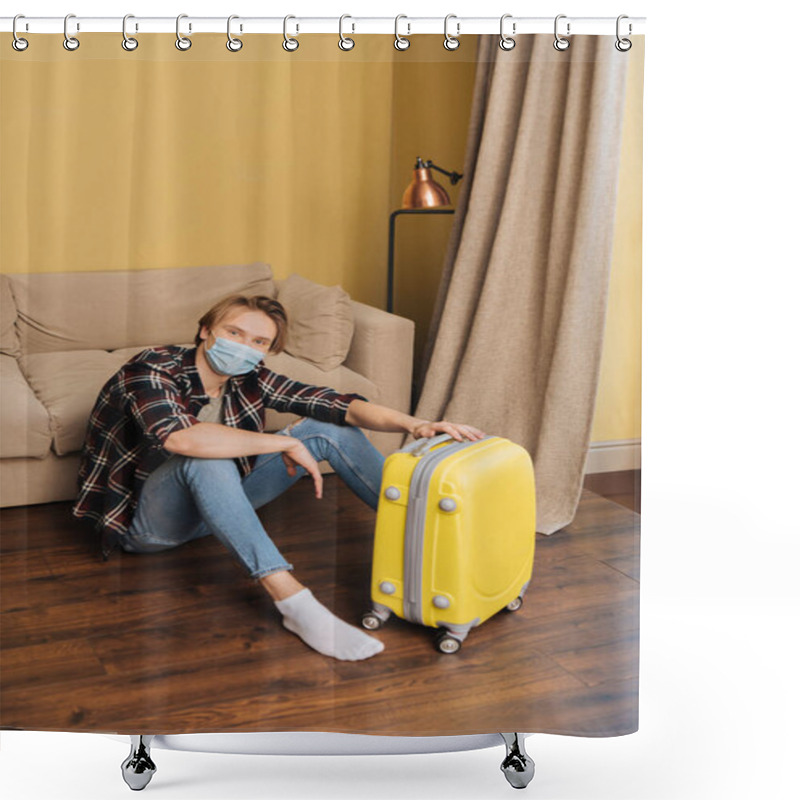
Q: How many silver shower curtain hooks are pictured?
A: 12